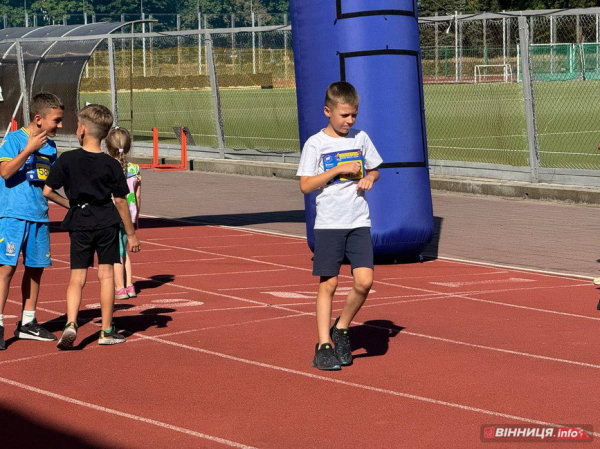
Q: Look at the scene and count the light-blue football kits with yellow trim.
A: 1